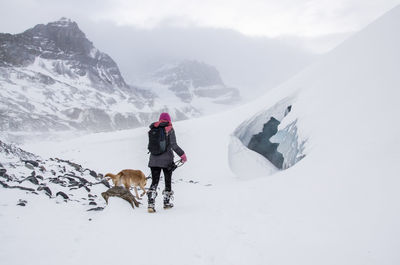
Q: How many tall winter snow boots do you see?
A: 2